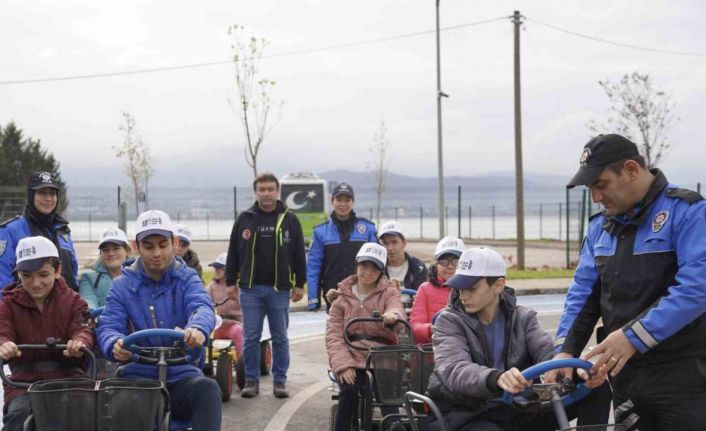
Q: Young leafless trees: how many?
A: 4